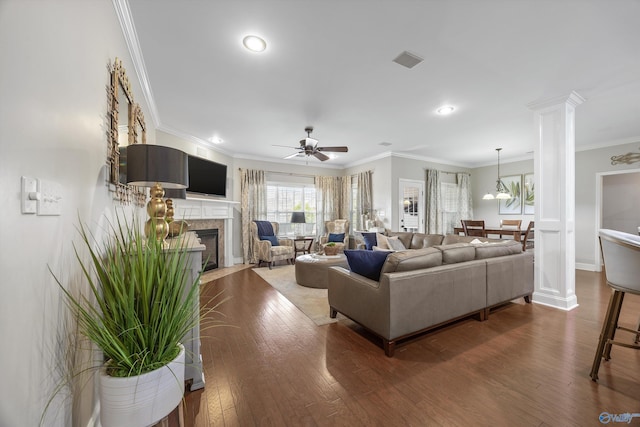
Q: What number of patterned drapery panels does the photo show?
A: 6